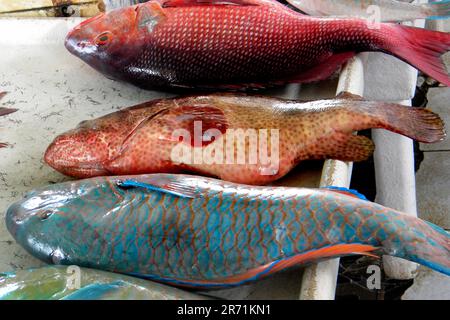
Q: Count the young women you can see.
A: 0